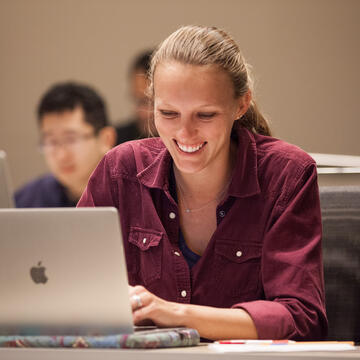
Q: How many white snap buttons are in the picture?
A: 5